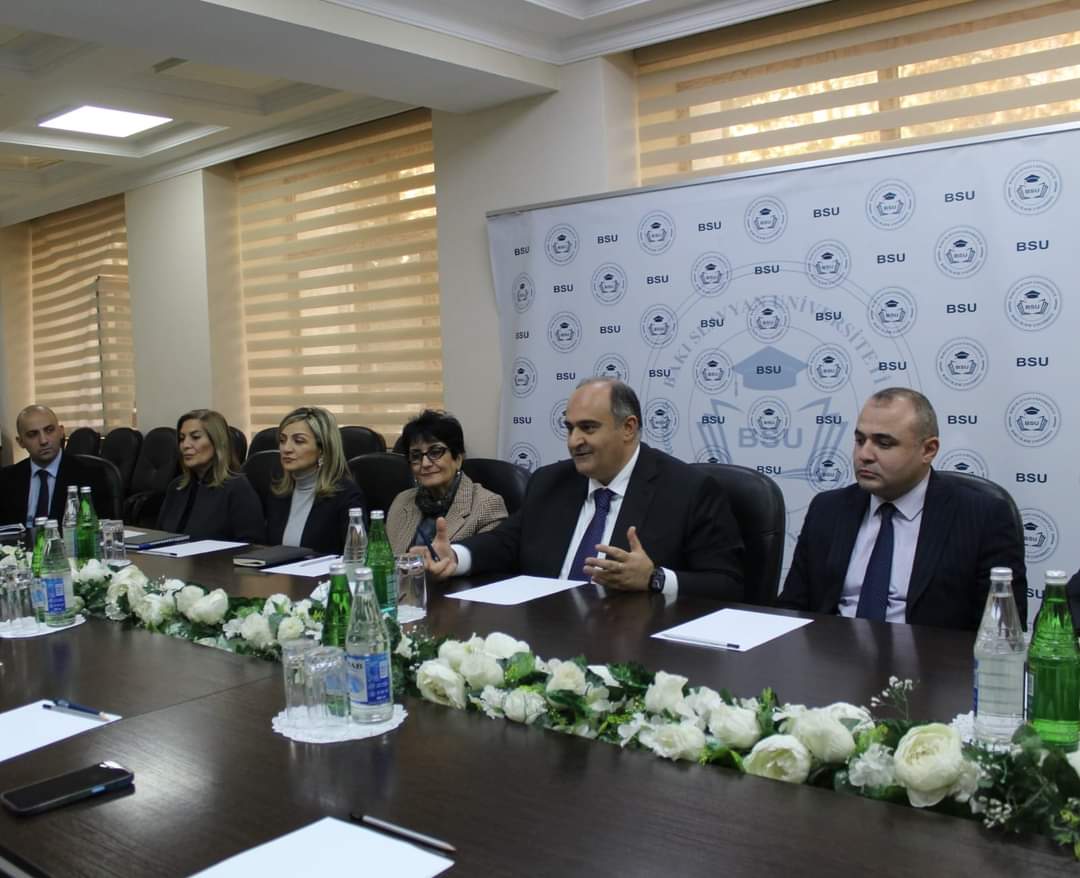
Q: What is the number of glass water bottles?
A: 10